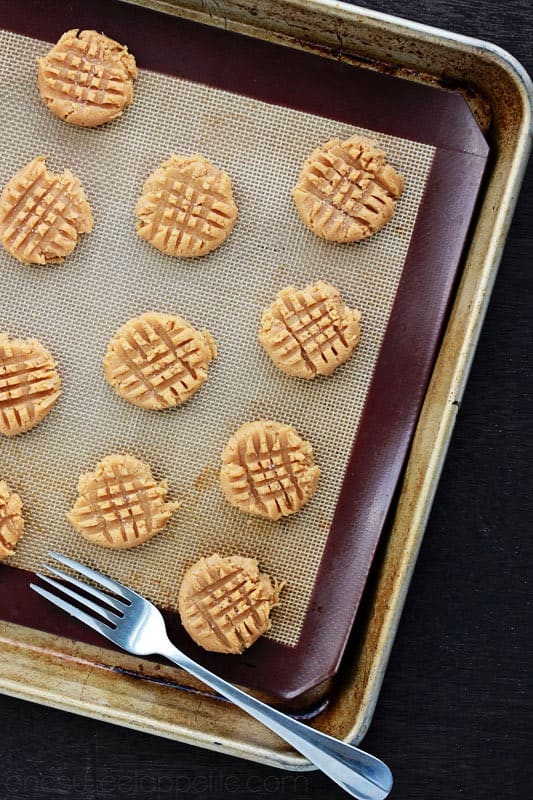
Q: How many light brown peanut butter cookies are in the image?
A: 11